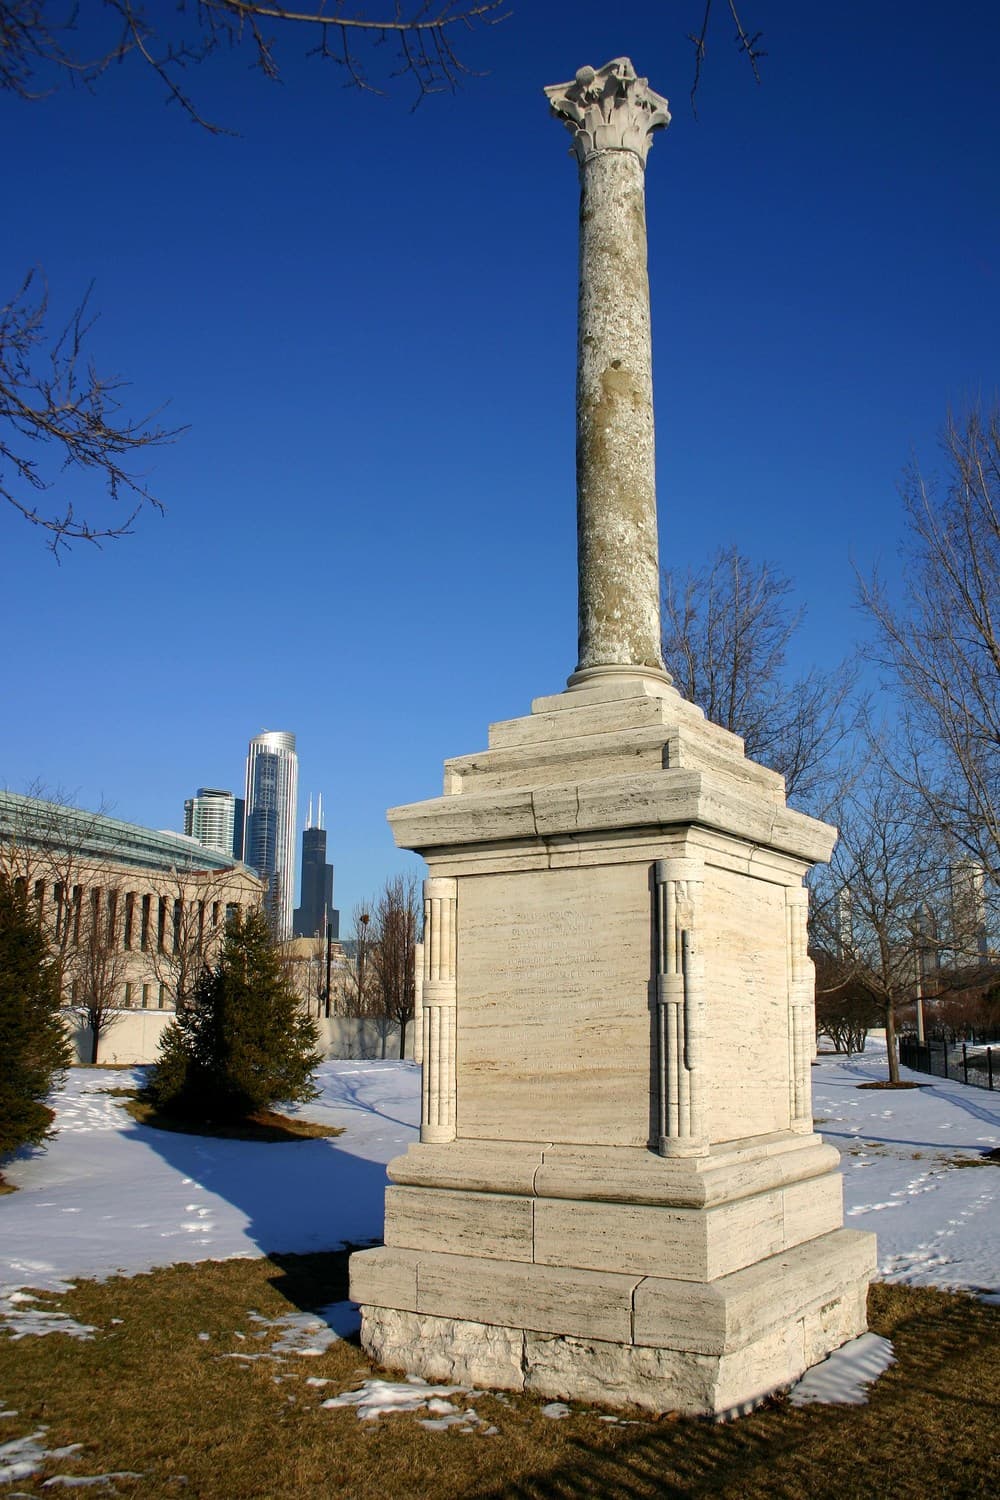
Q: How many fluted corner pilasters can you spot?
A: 3